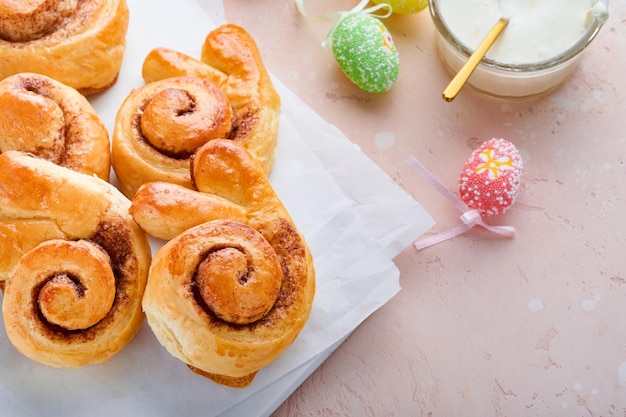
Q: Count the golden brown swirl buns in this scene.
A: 5